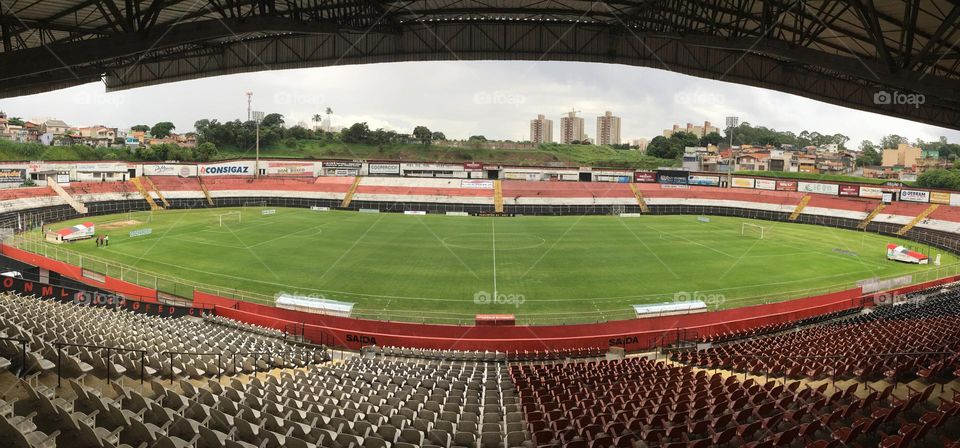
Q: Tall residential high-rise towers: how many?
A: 3